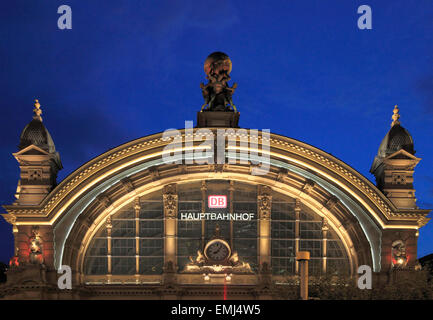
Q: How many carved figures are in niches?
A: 2